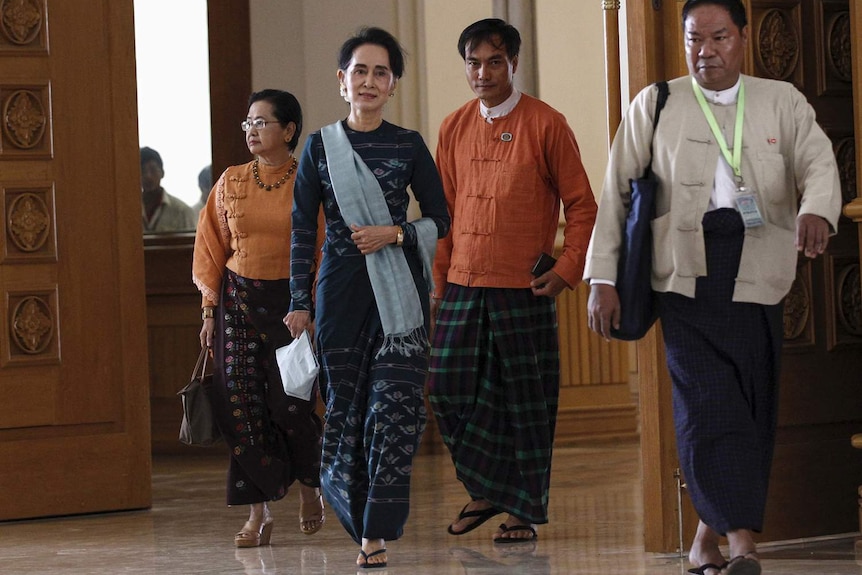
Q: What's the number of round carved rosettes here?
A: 9